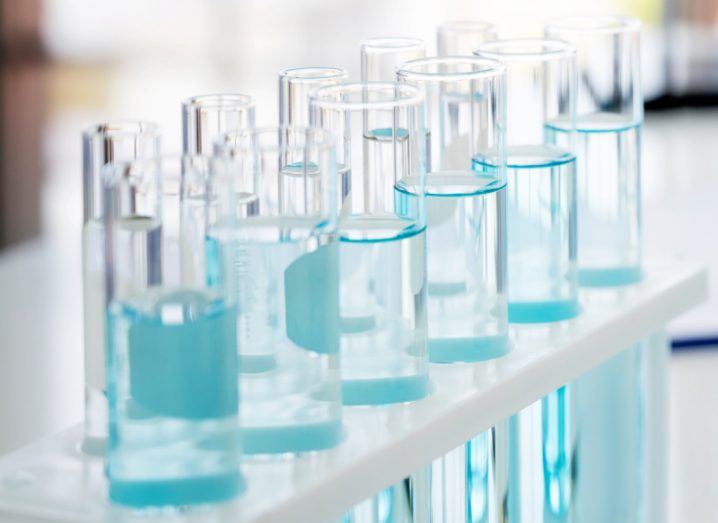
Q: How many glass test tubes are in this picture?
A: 11